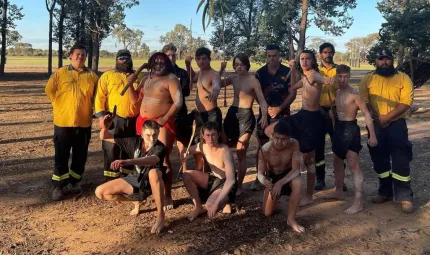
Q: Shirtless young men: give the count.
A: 7